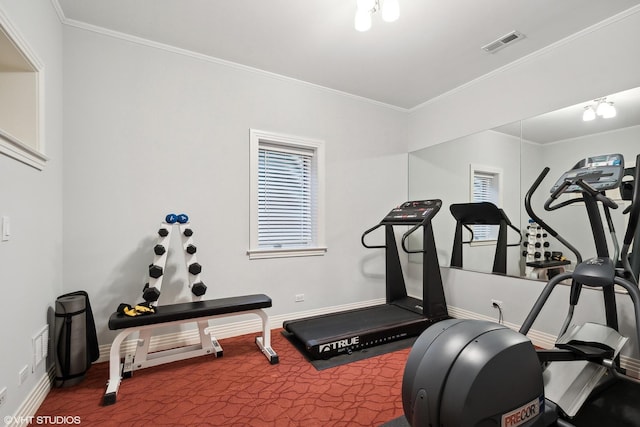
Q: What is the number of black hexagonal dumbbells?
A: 8